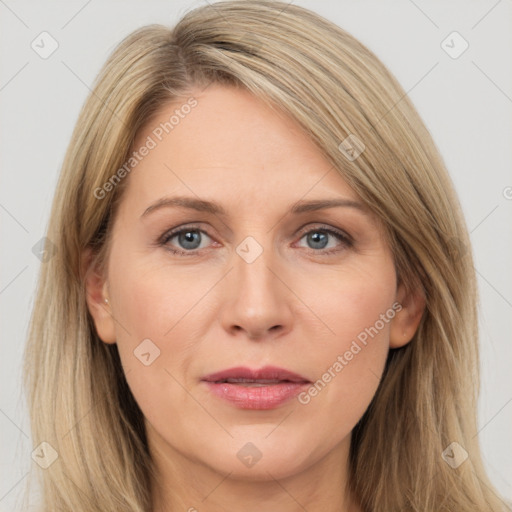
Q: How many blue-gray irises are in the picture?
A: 2